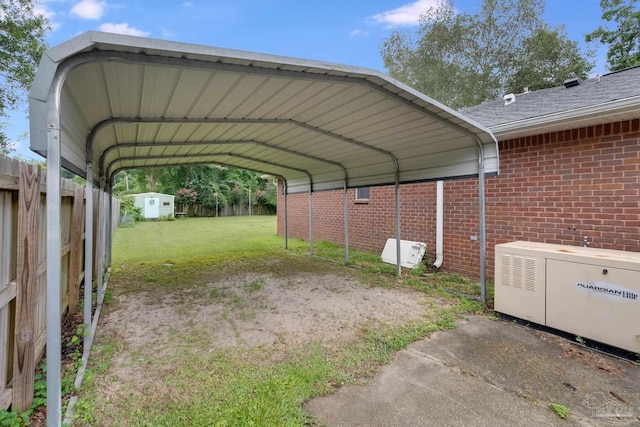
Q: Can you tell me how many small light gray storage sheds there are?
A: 1